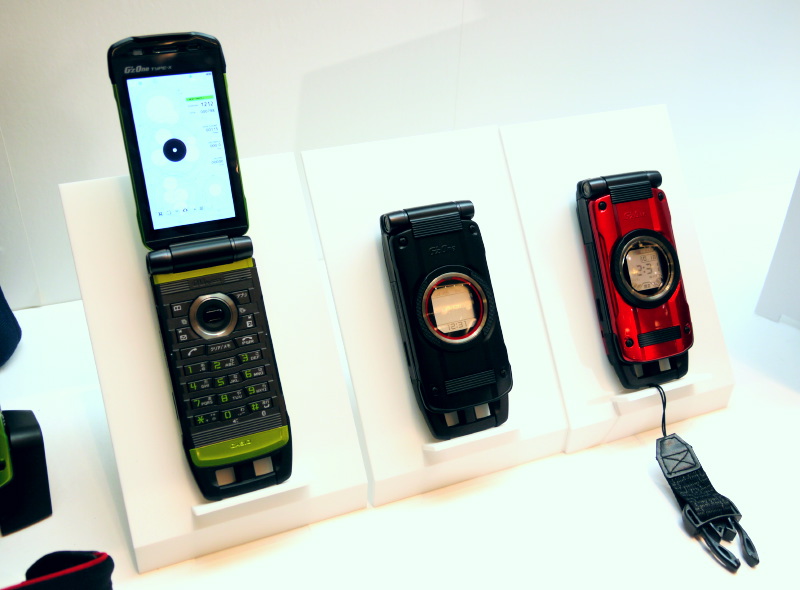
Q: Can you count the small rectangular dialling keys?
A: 12